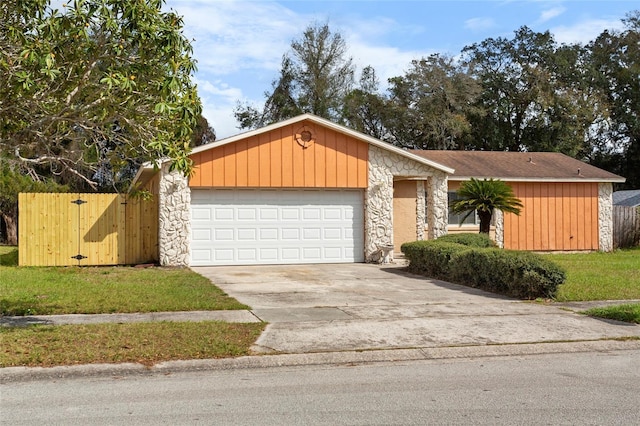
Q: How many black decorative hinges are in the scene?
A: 2